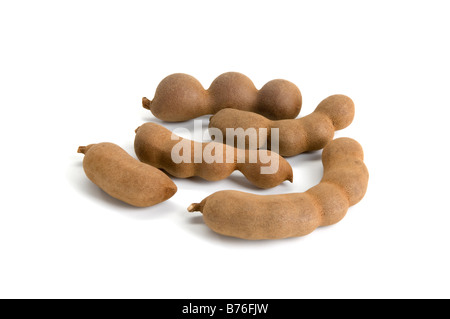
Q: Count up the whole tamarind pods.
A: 5